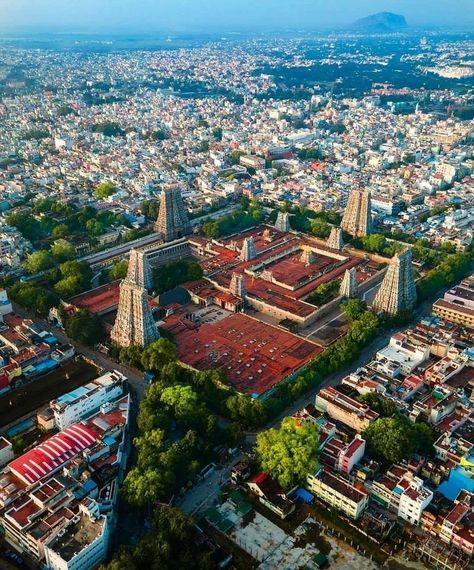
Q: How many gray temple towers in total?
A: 10